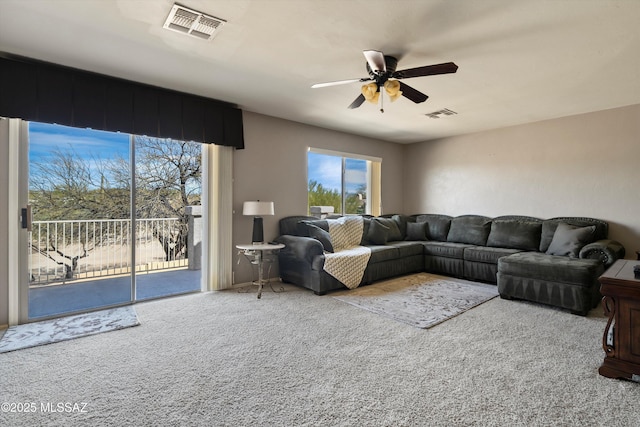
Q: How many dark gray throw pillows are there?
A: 4